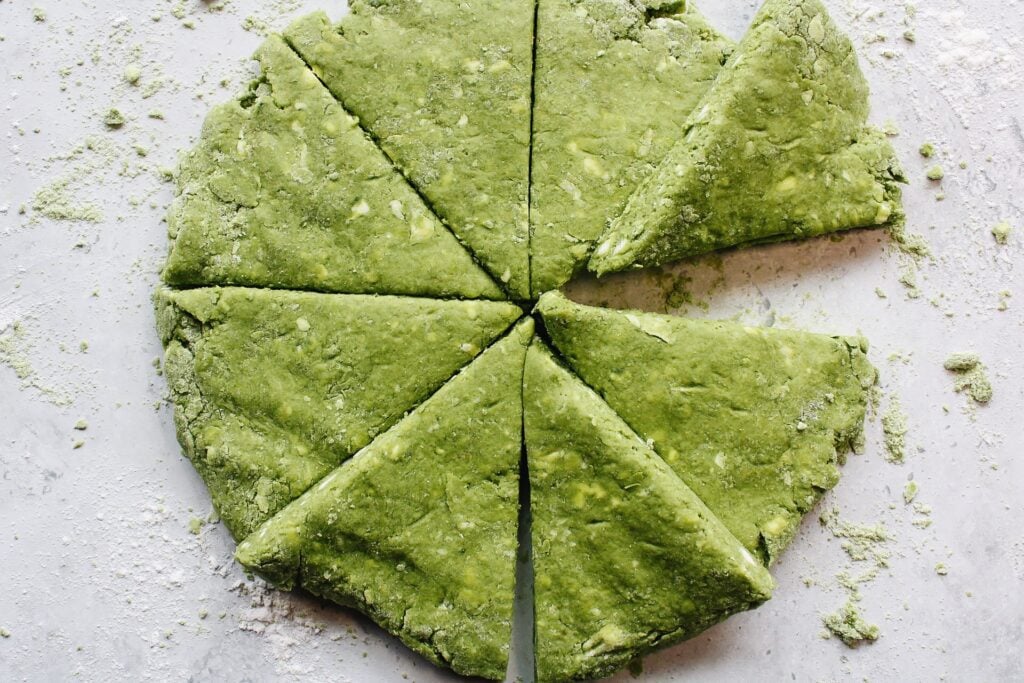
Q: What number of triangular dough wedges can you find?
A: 8